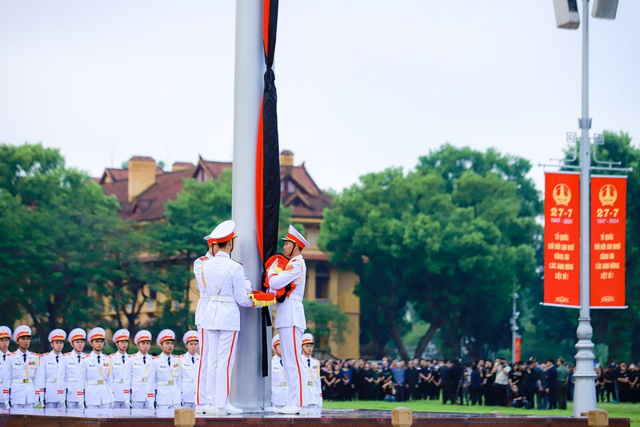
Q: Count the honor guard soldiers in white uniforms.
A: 14